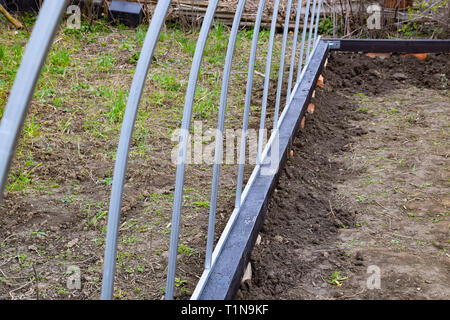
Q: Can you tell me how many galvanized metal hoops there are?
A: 11